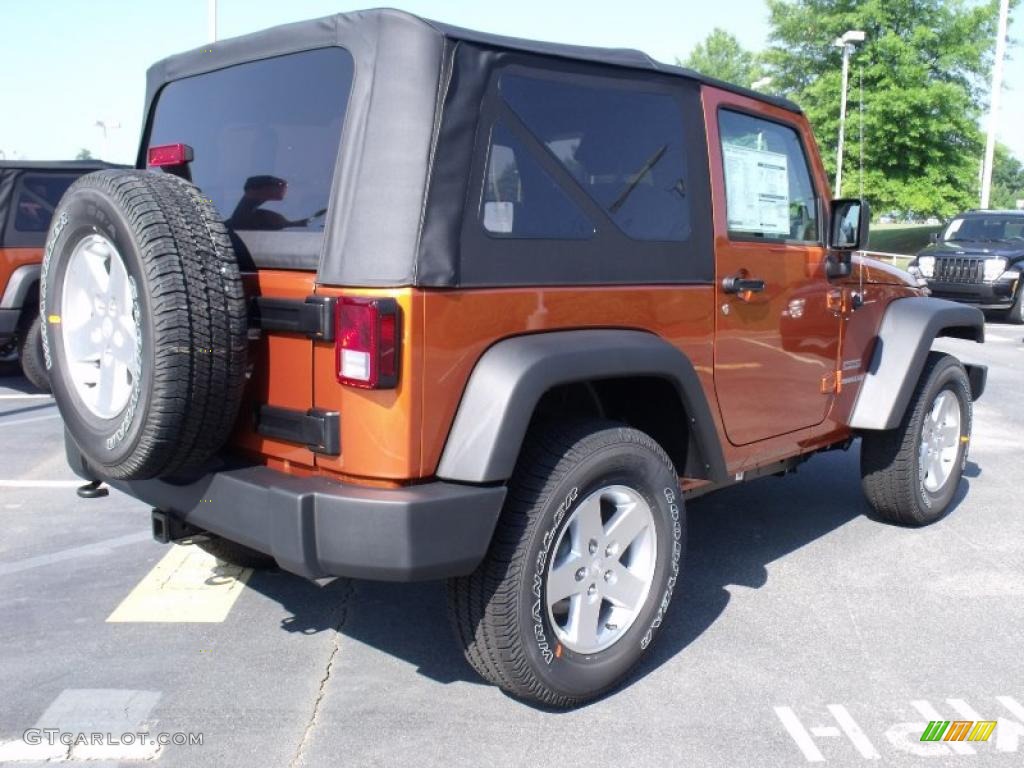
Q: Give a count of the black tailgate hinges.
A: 2